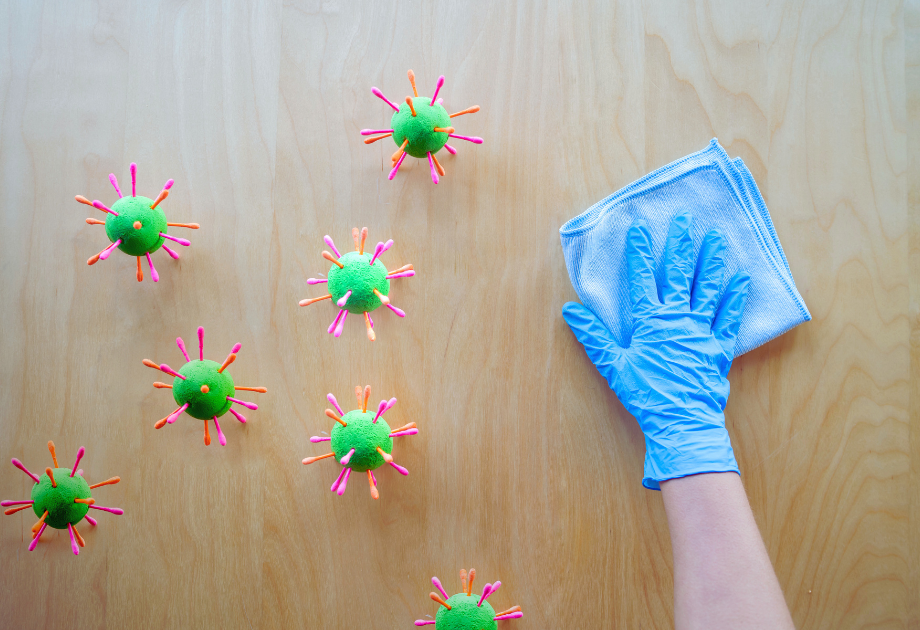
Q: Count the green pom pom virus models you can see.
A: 7